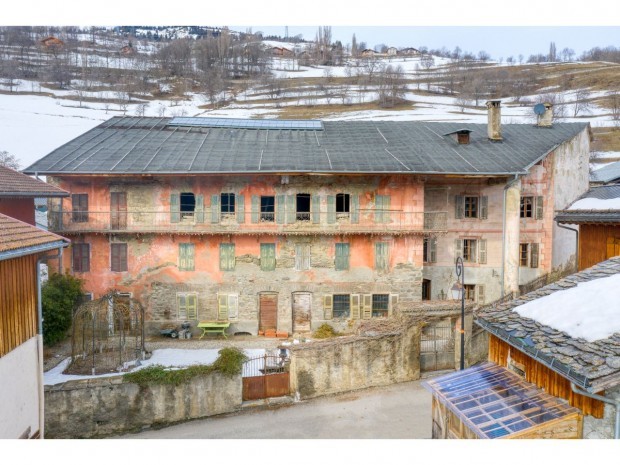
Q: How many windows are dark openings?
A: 5